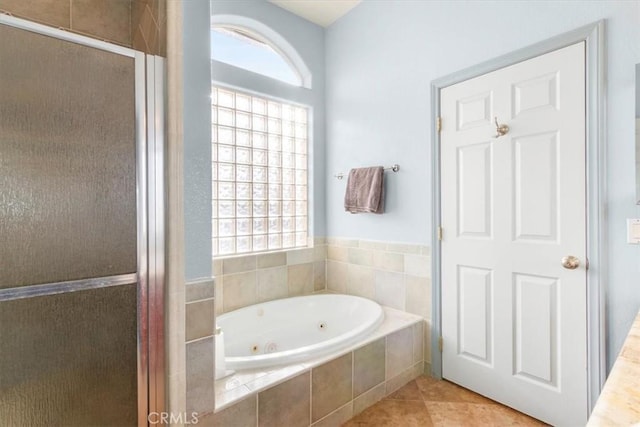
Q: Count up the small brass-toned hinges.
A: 3